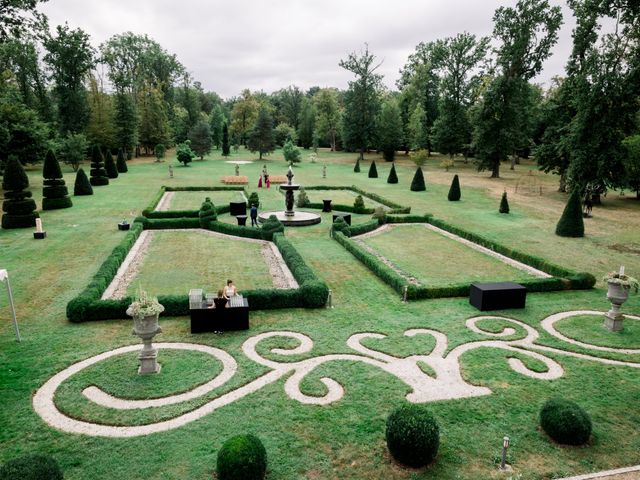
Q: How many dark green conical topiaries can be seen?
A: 13